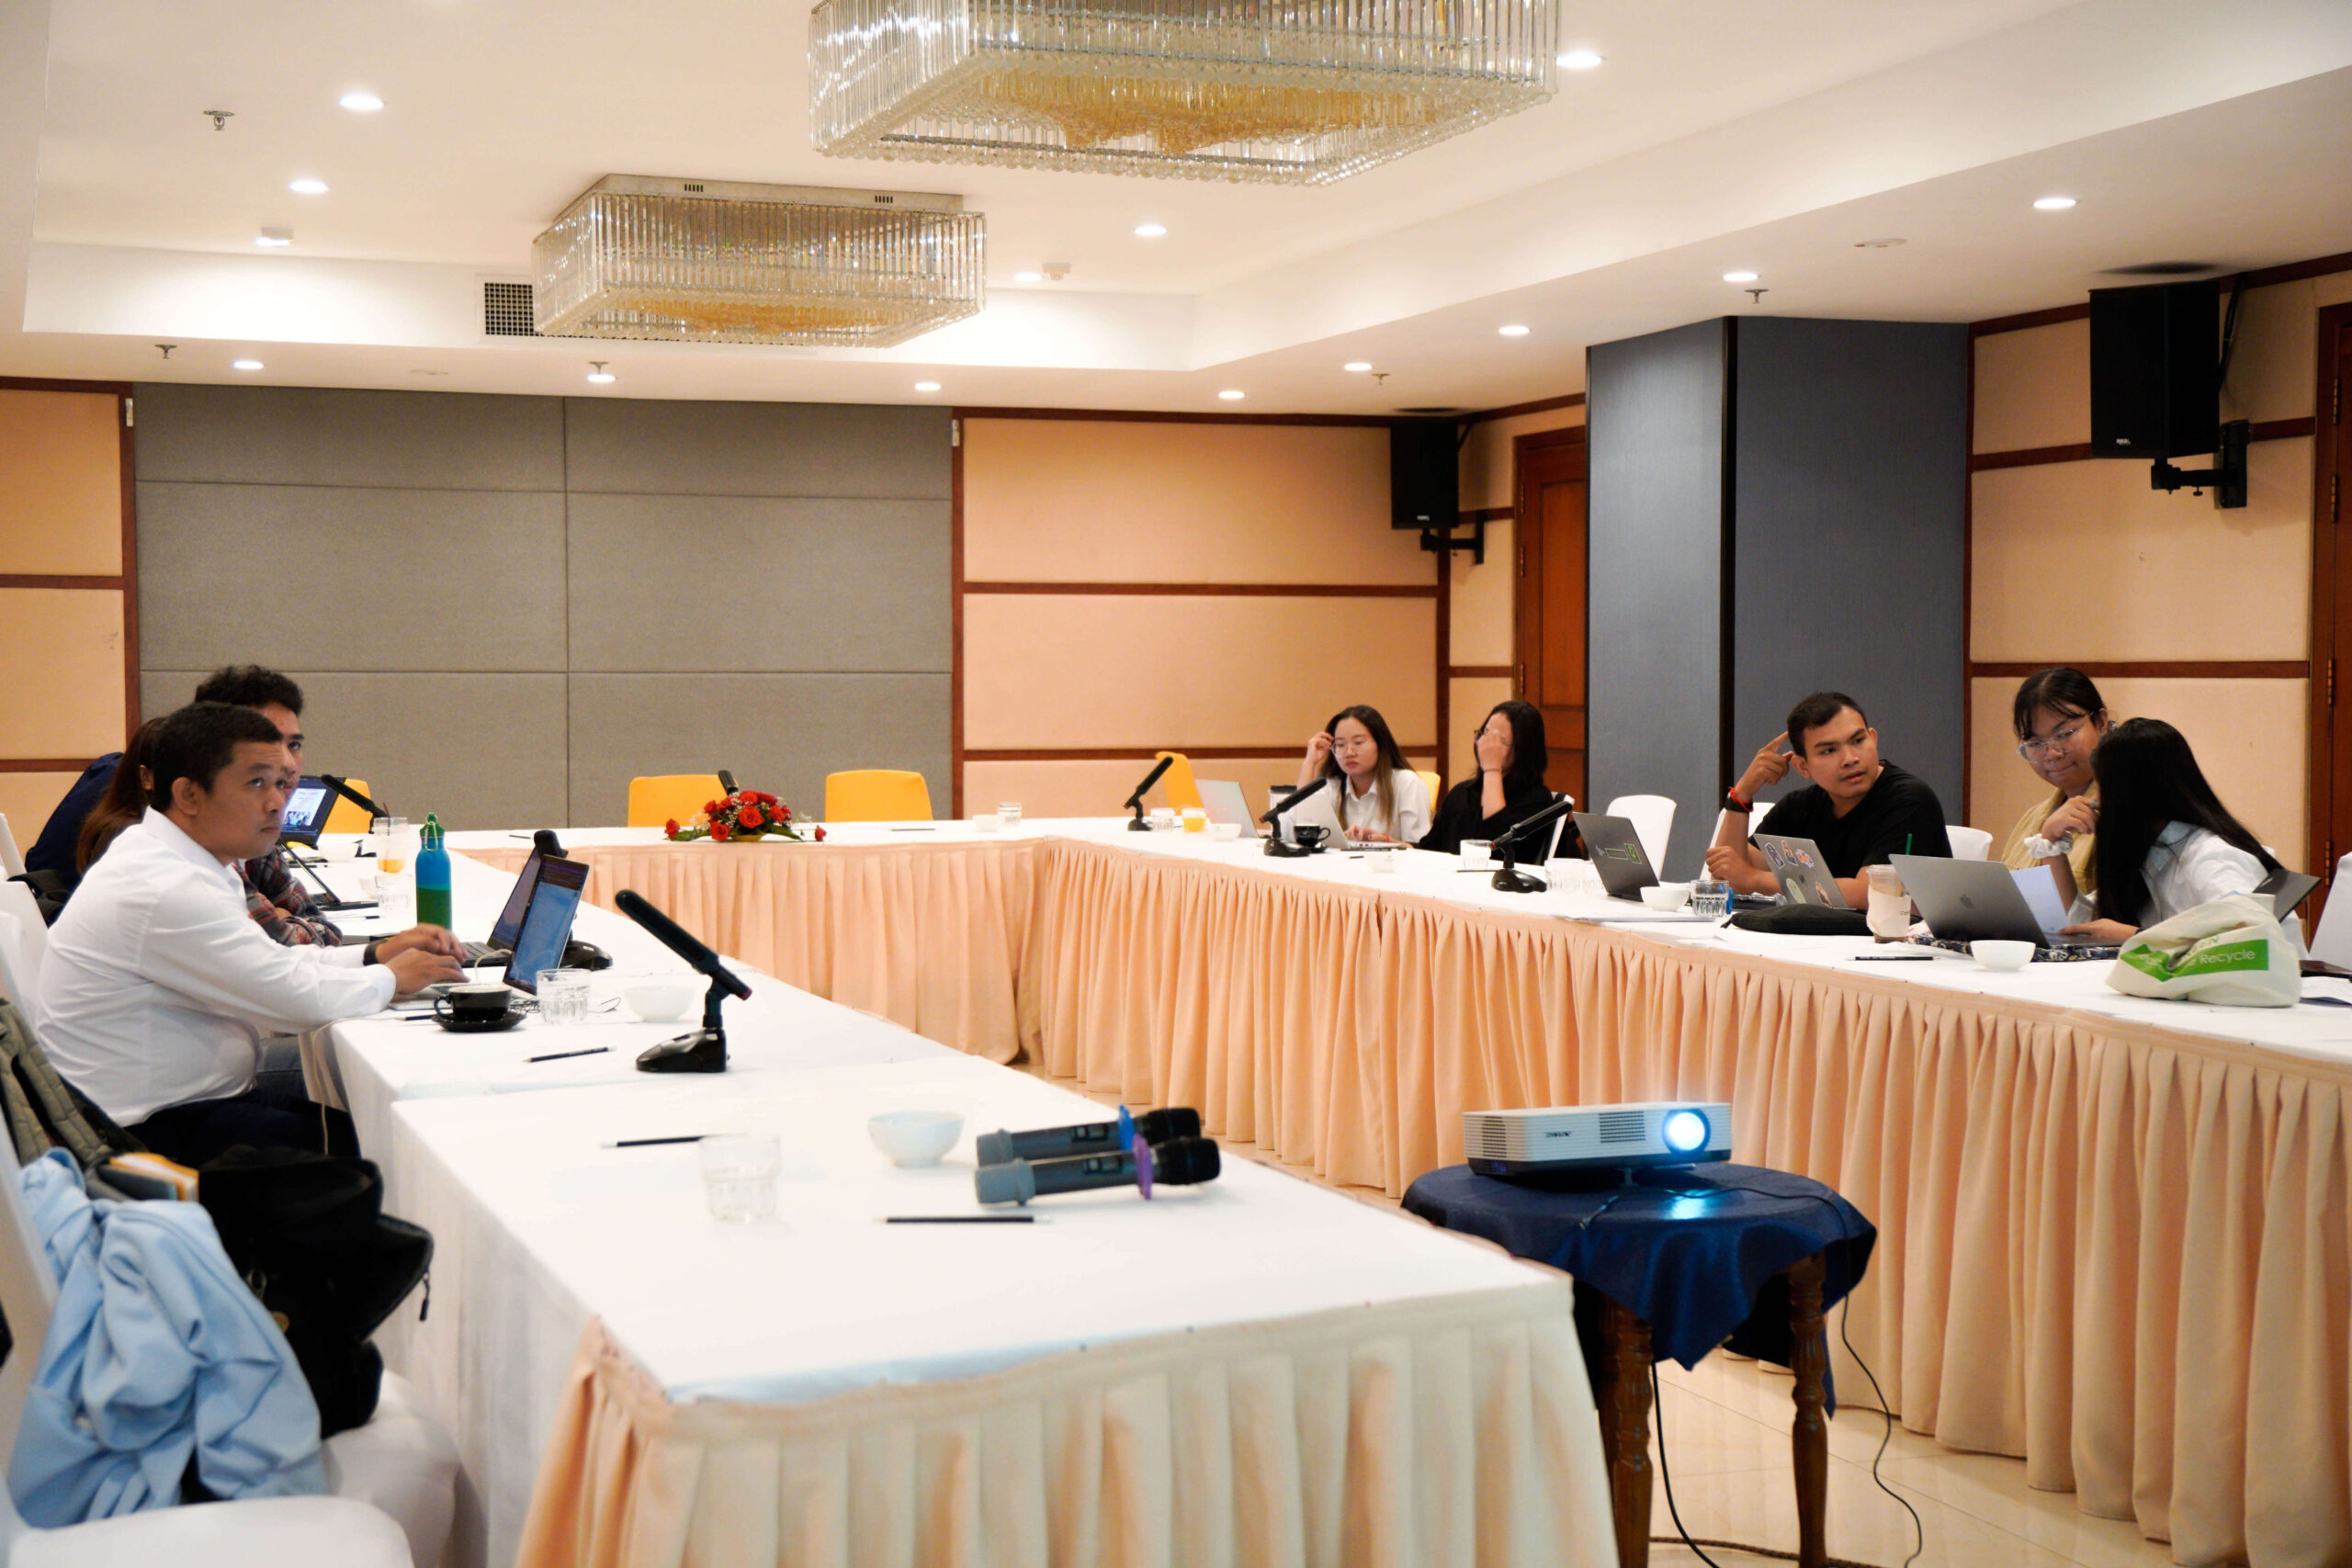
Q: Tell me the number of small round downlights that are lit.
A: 14